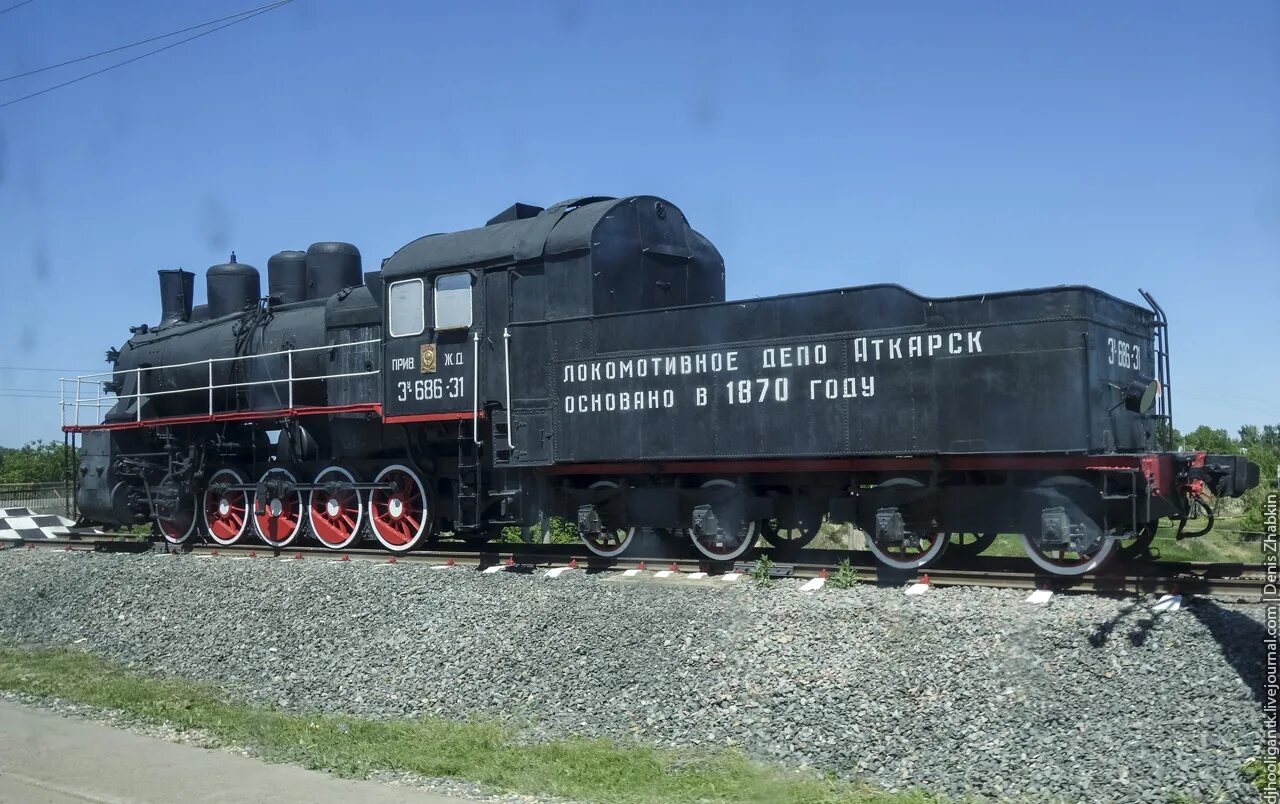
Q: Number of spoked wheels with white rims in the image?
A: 9